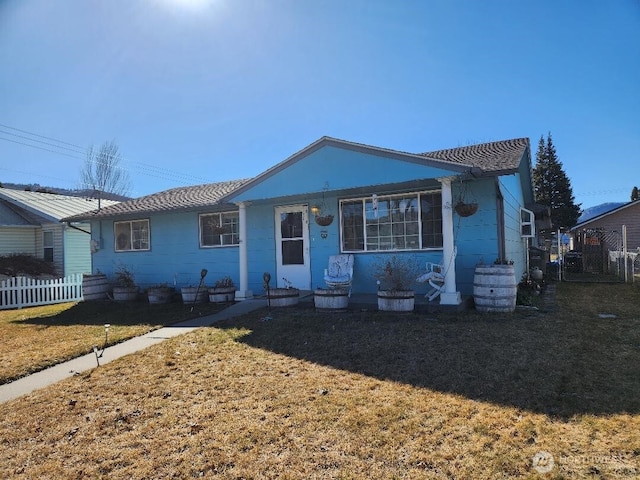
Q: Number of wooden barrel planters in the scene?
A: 9